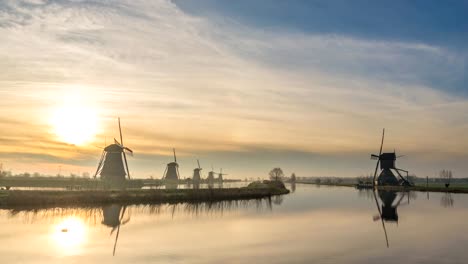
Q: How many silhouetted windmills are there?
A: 6